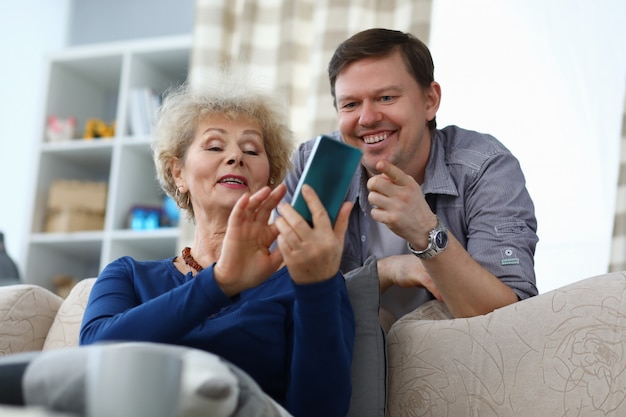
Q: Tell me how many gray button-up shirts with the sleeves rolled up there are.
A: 1